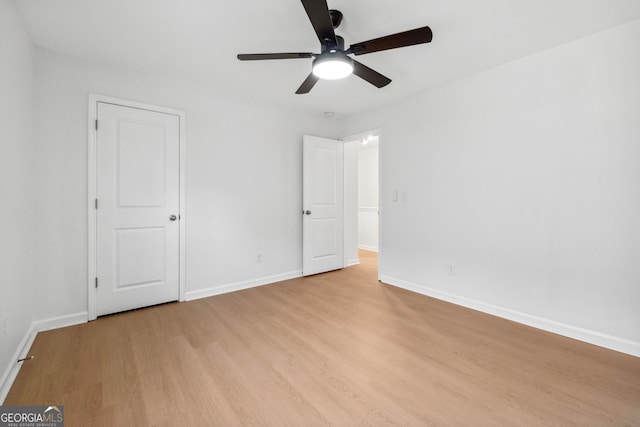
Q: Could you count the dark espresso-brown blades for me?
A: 5